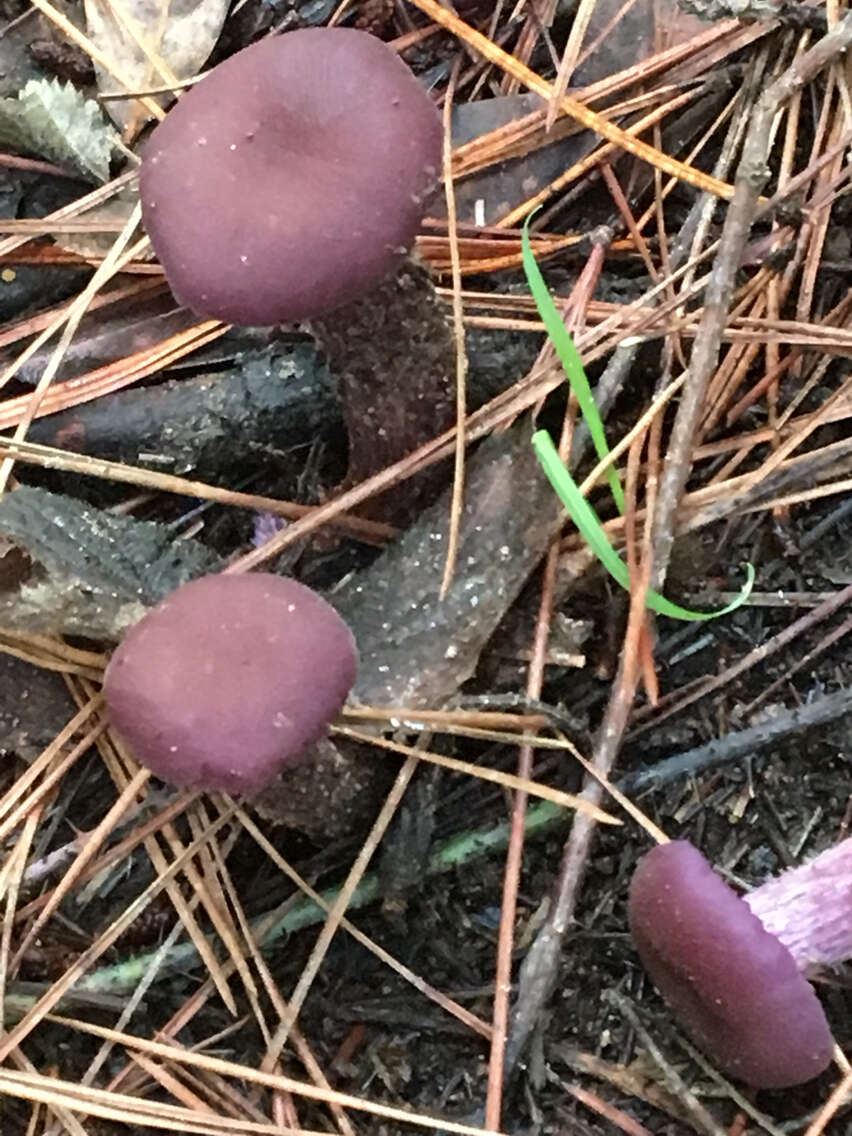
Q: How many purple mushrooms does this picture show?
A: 3